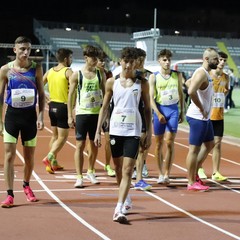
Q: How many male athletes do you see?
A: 9